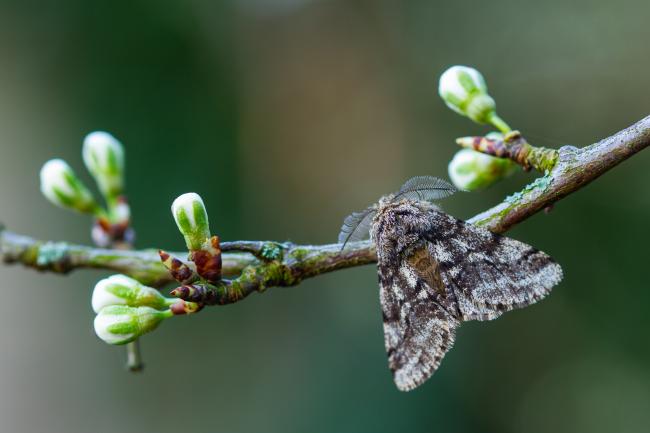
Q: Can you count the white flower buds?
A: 7